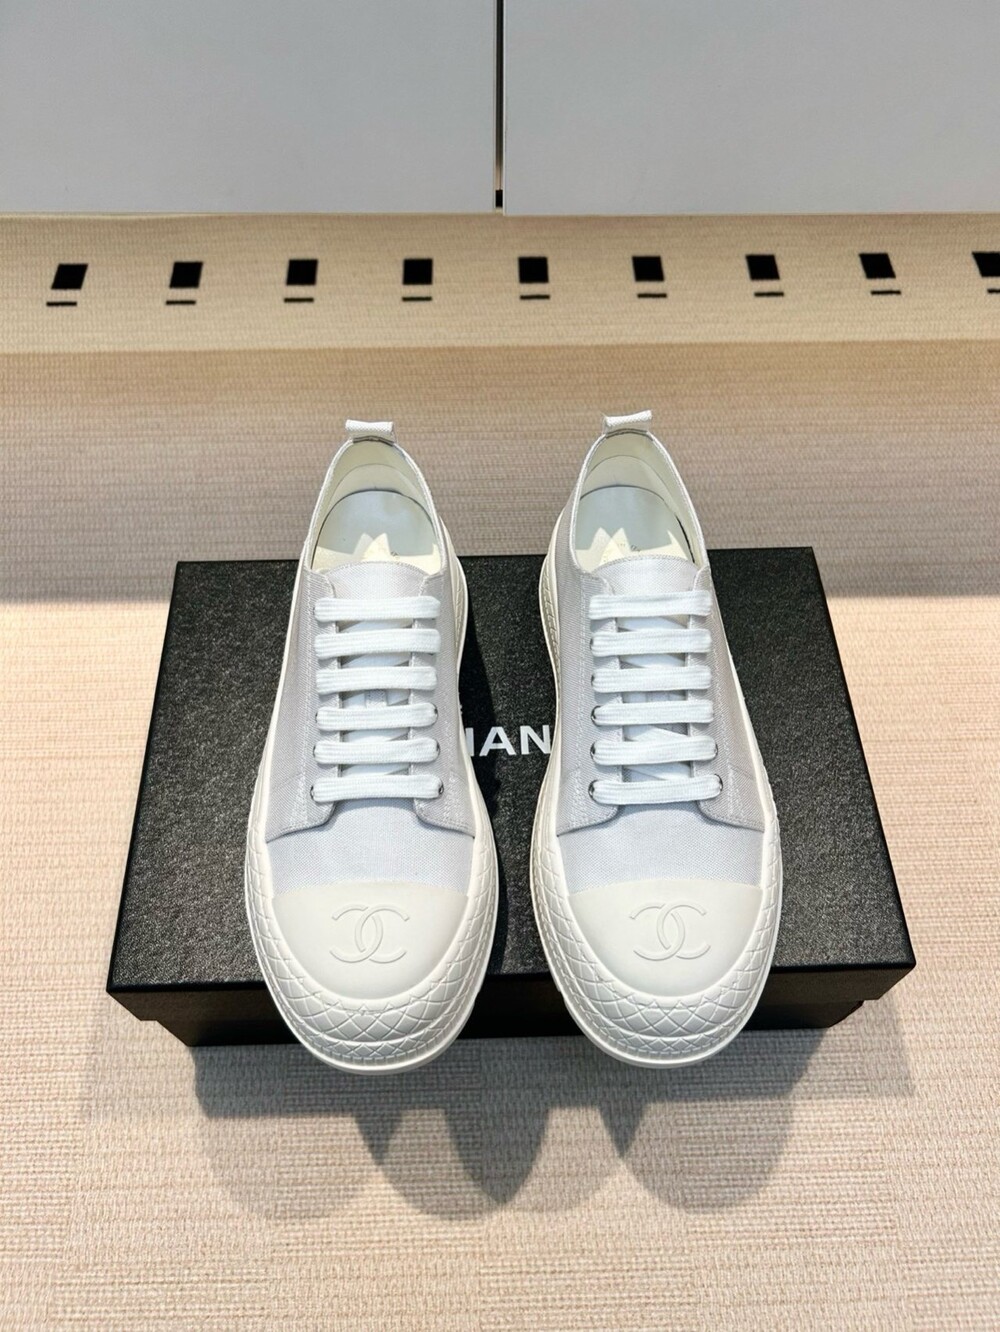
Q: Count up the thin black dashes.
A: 9